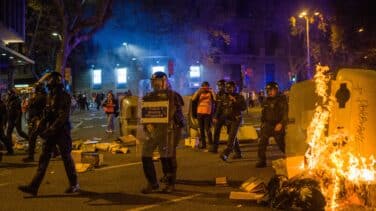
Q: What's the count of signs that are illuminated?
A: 4